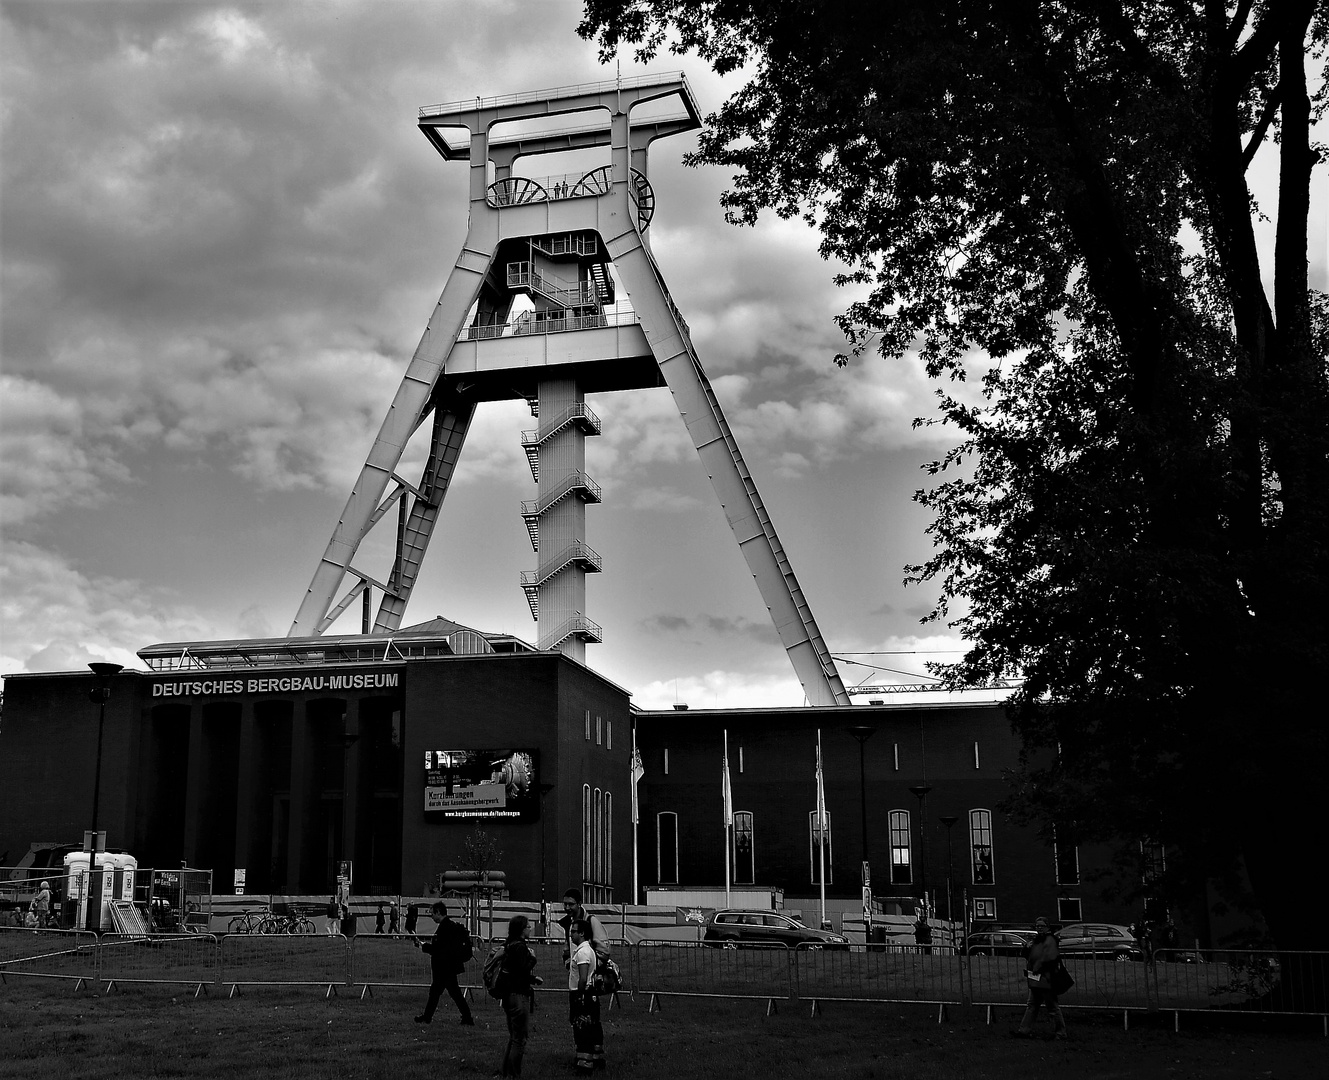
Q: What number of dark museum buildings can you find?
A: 1